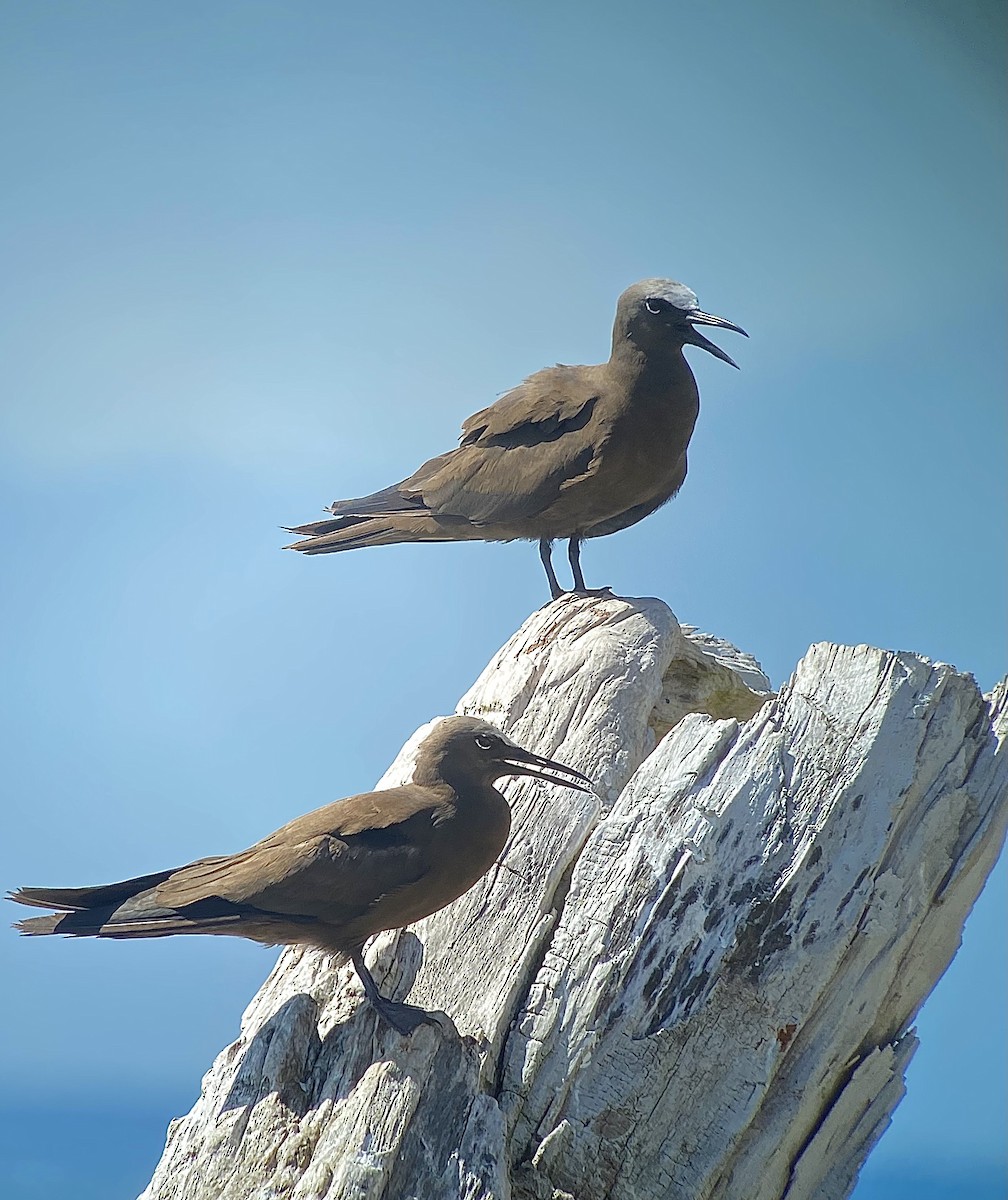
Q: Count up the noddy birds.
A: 2